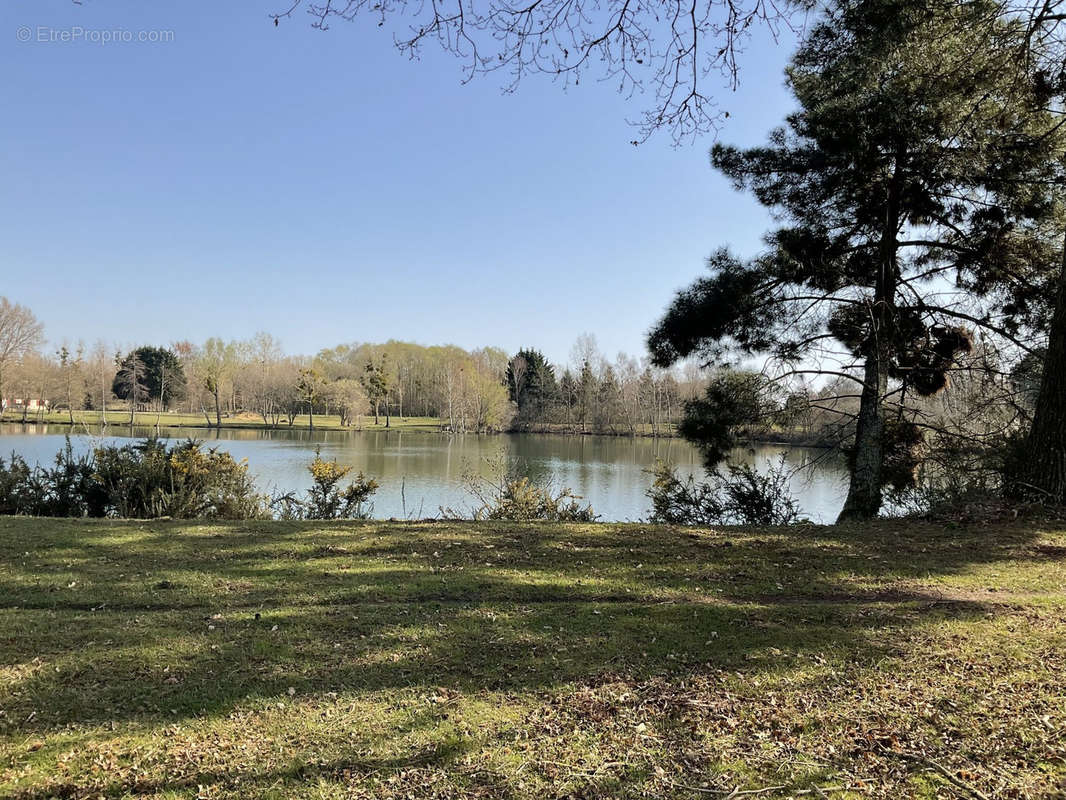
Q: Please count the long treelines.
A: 1